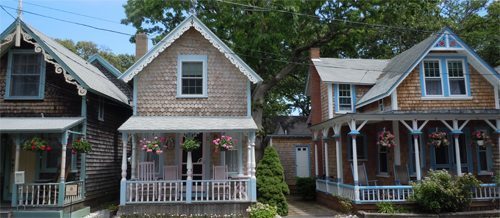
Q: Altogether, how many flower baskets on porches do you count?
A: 8